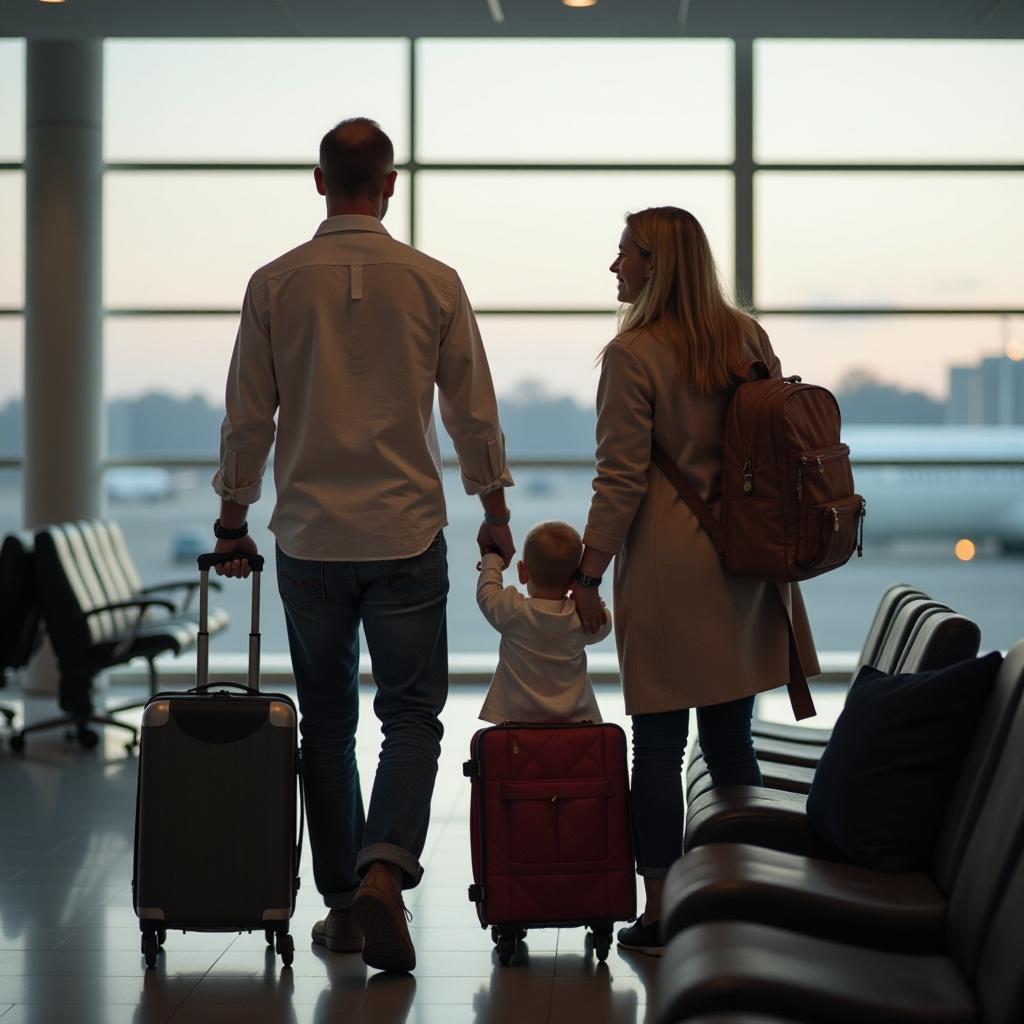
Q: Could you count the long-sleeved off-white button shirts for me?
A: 1